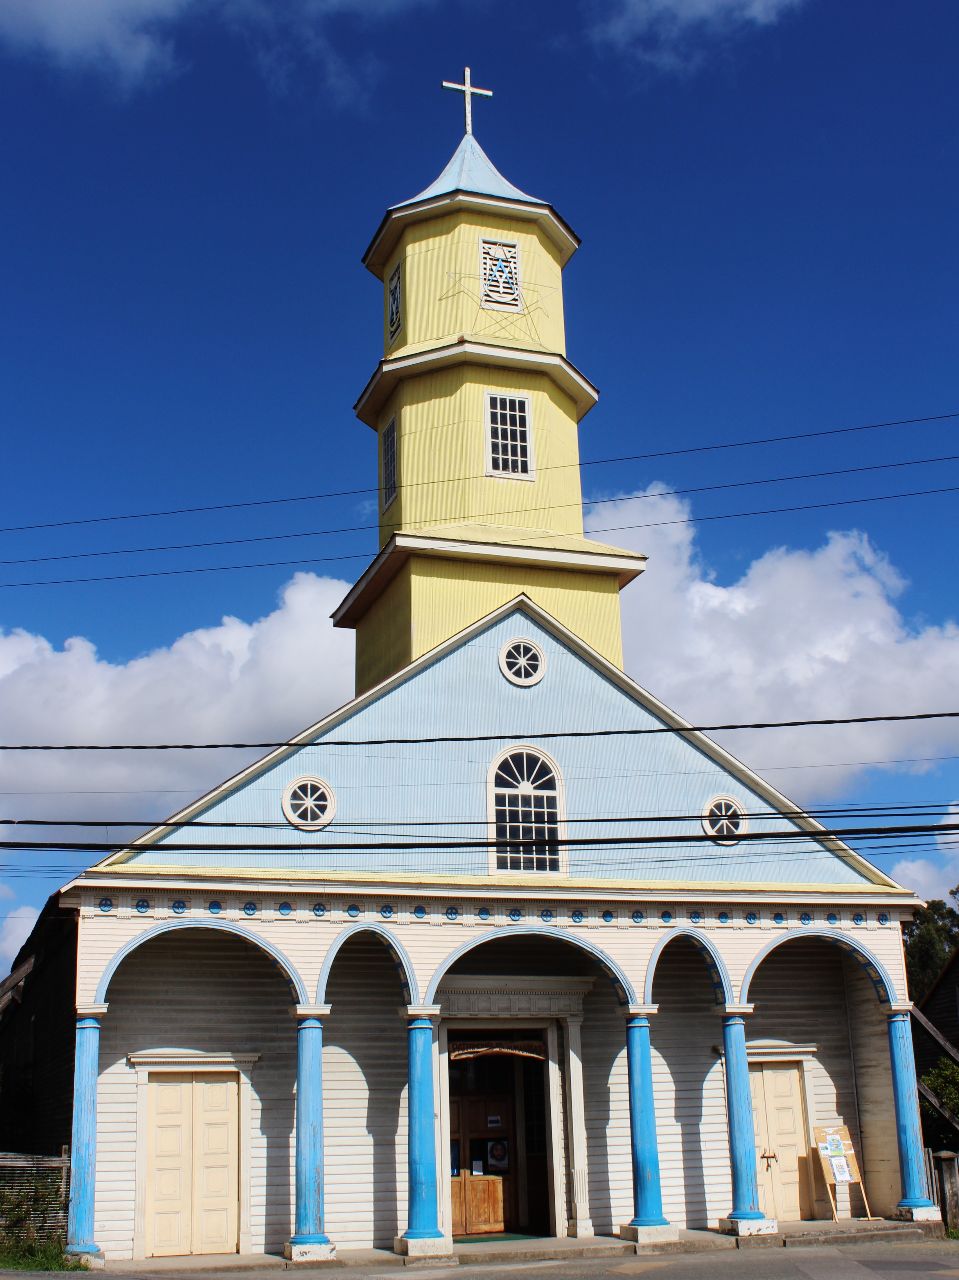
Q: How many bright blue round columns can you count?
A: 6